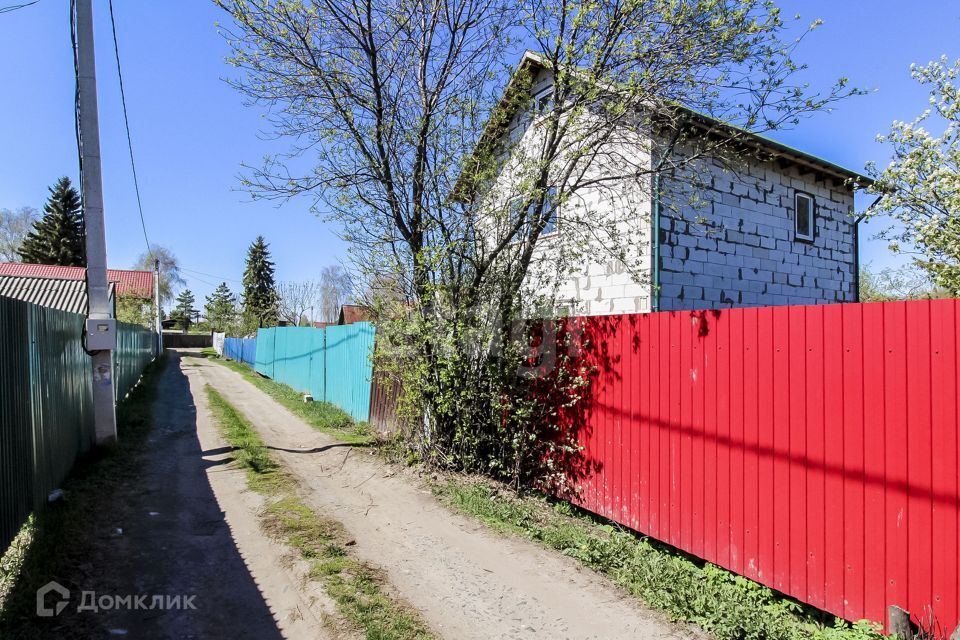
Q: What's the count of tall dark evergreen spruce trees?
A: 2